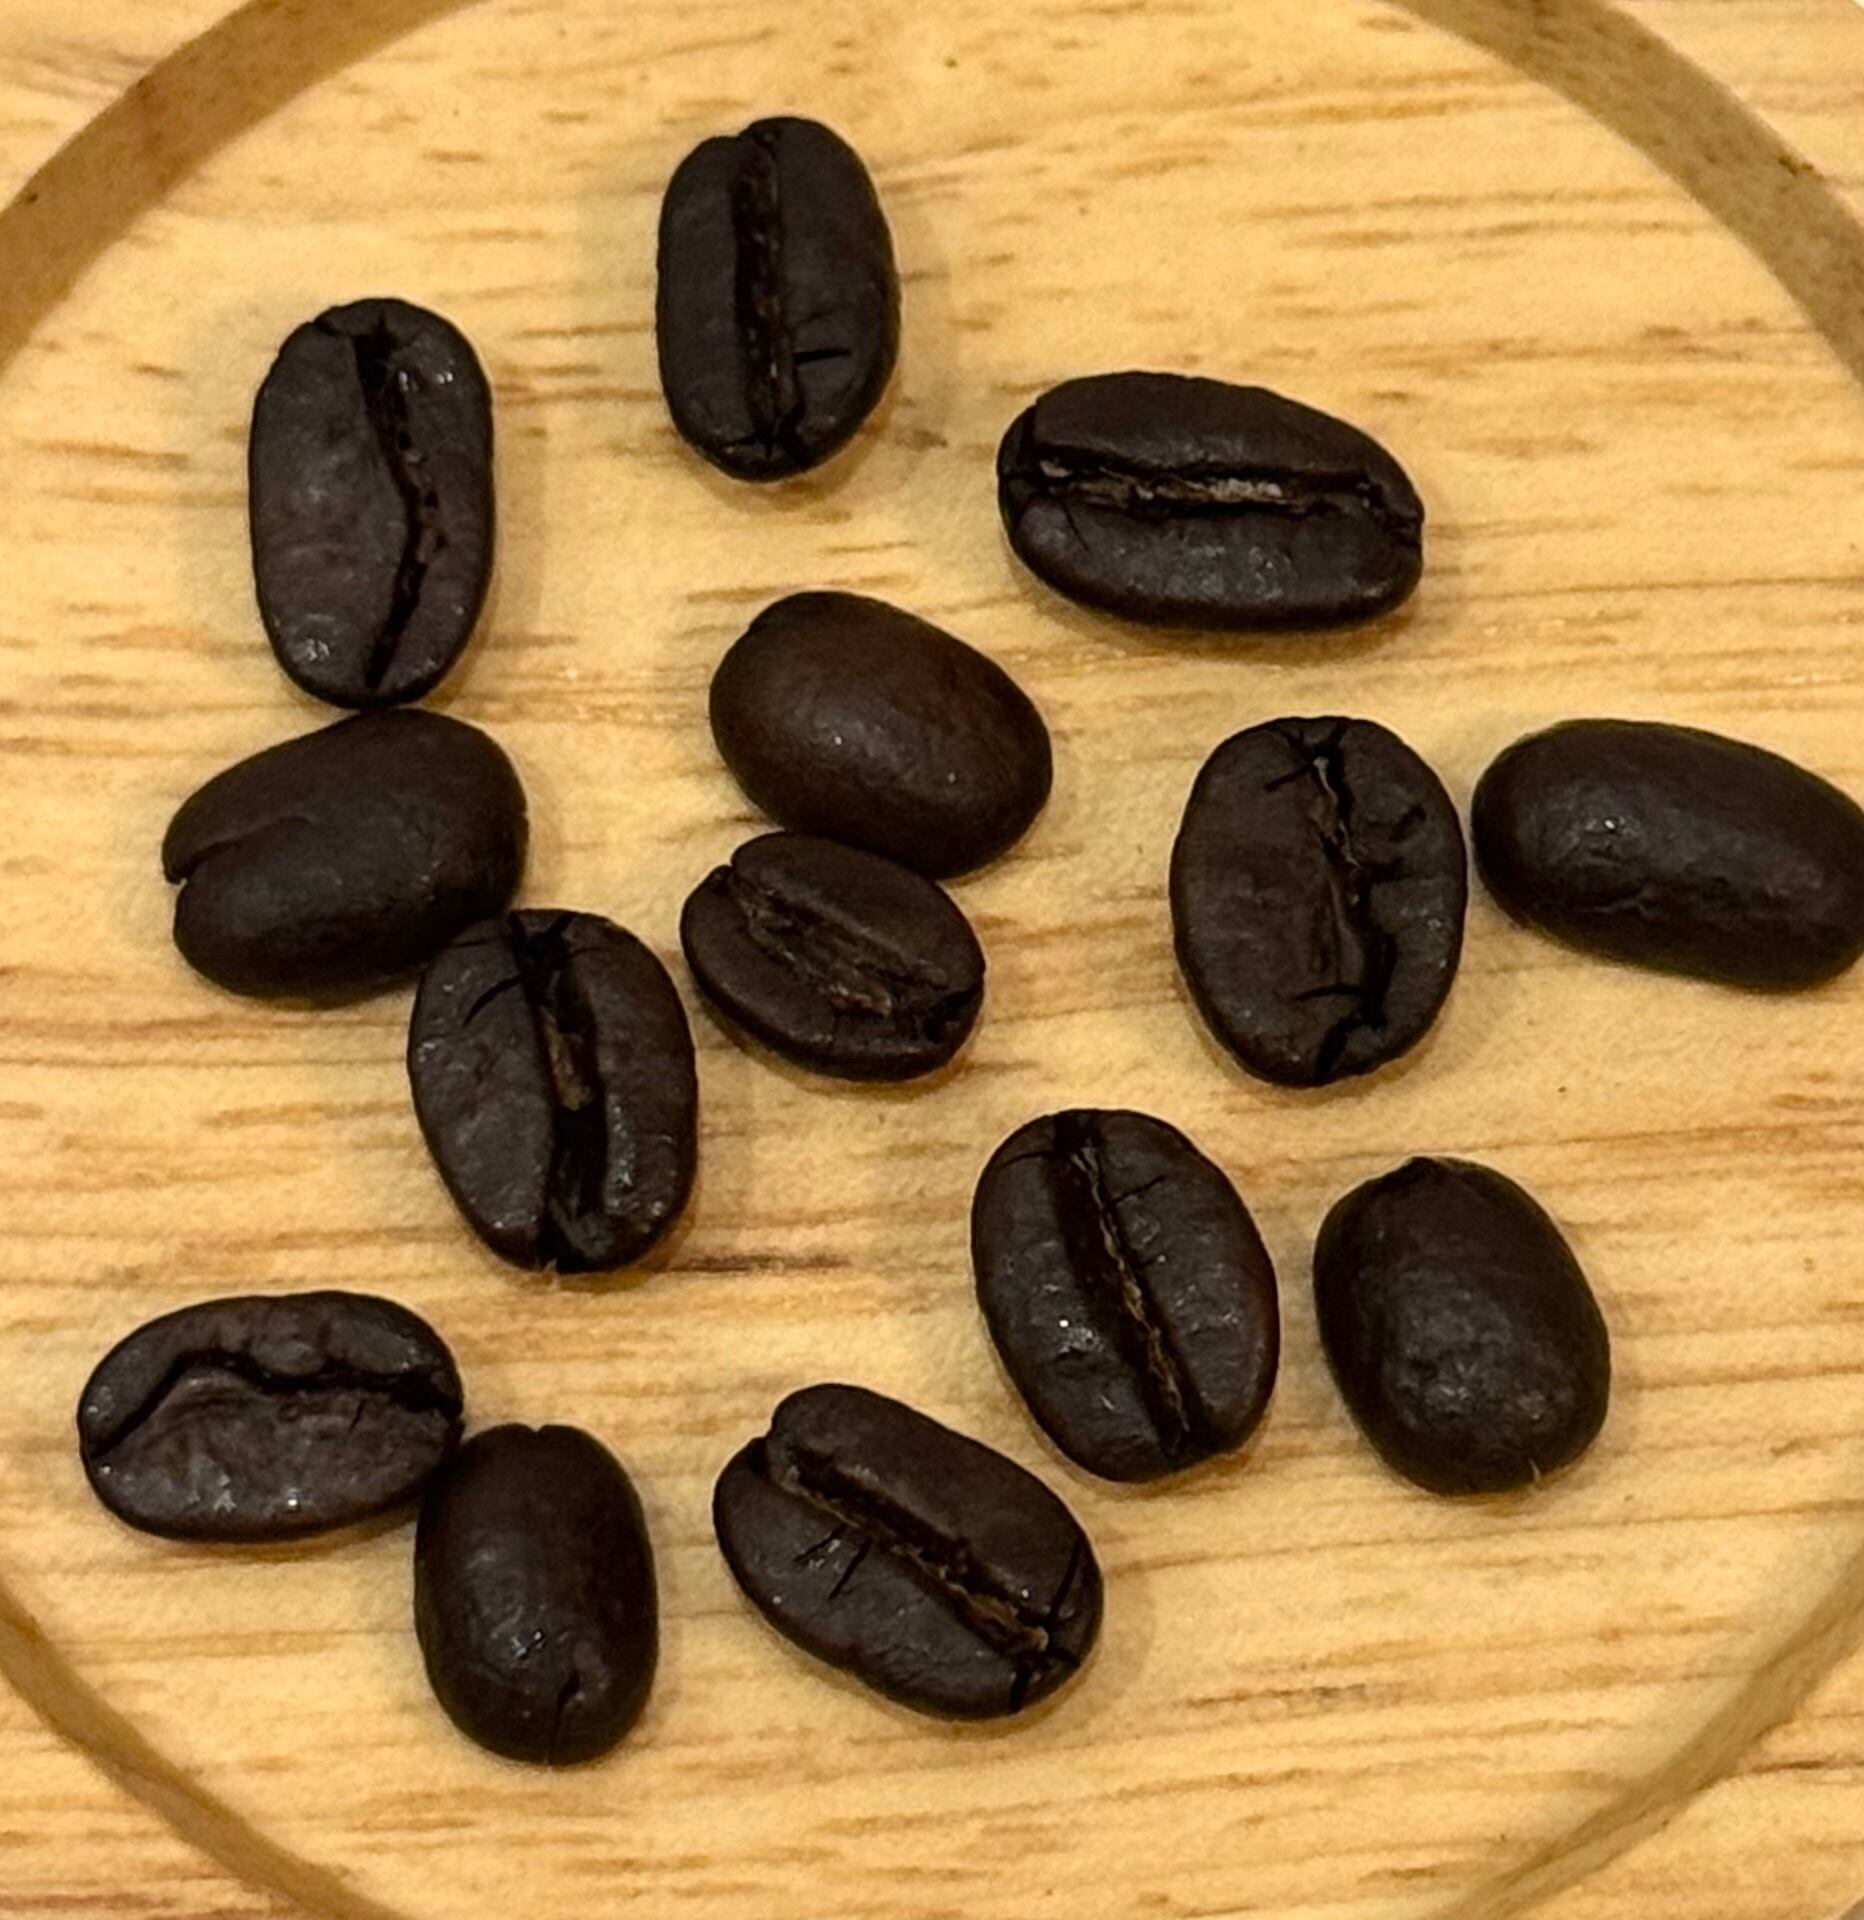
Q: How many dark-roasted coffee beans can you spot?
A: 14